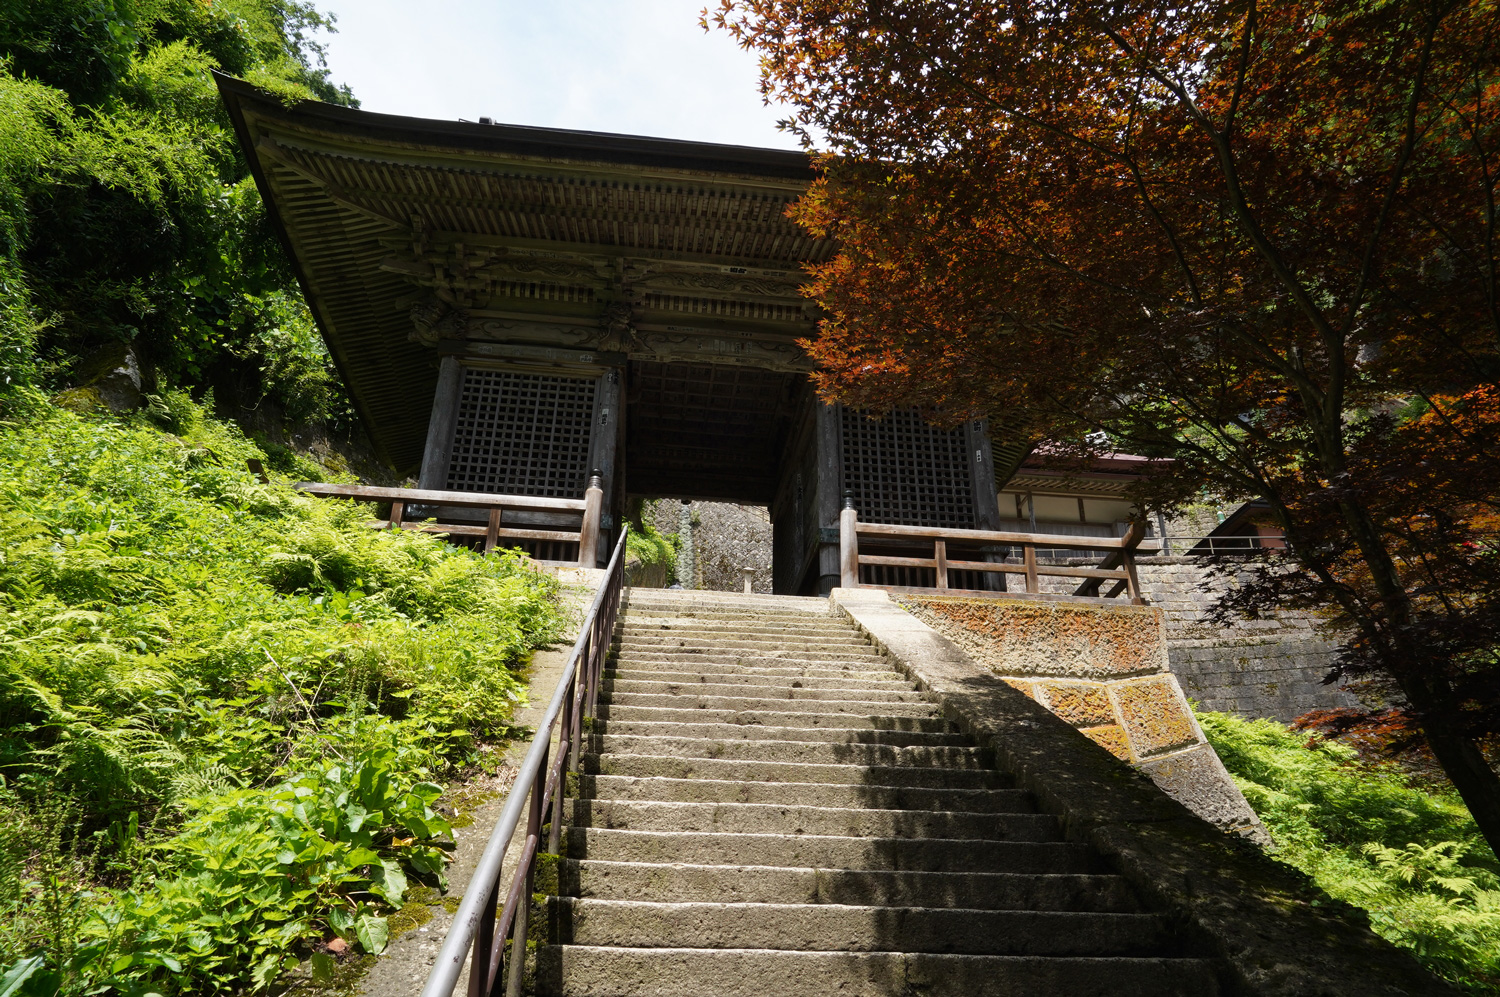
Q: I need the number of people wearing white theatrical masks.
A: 0